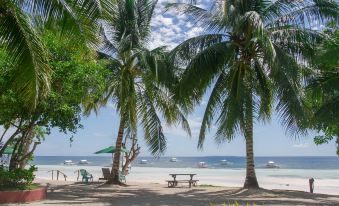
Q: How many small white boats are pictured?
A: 7